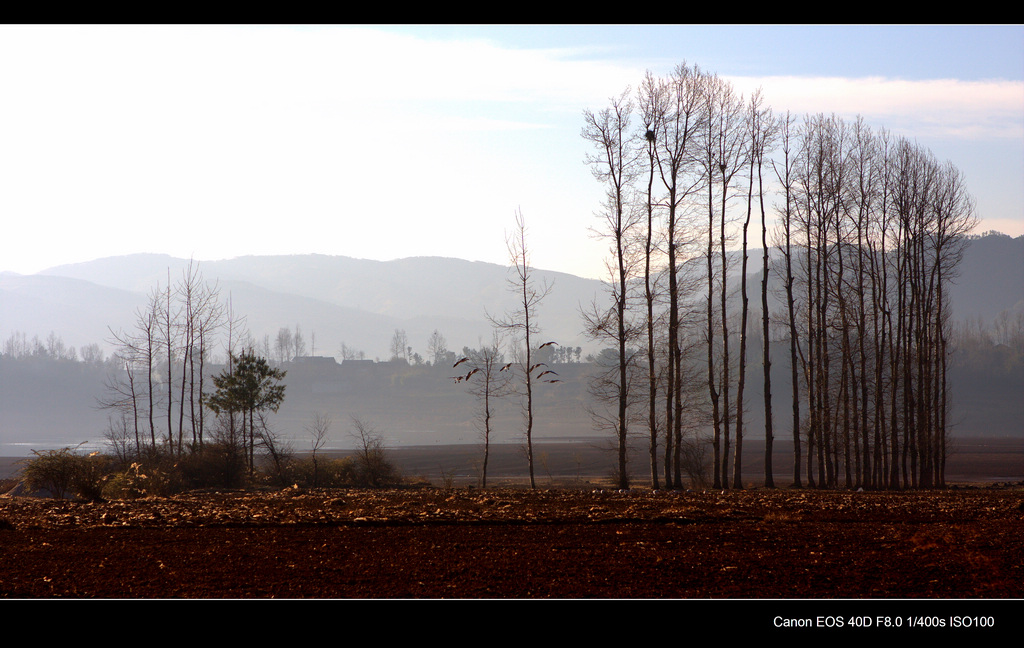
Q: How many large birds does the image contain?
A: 8